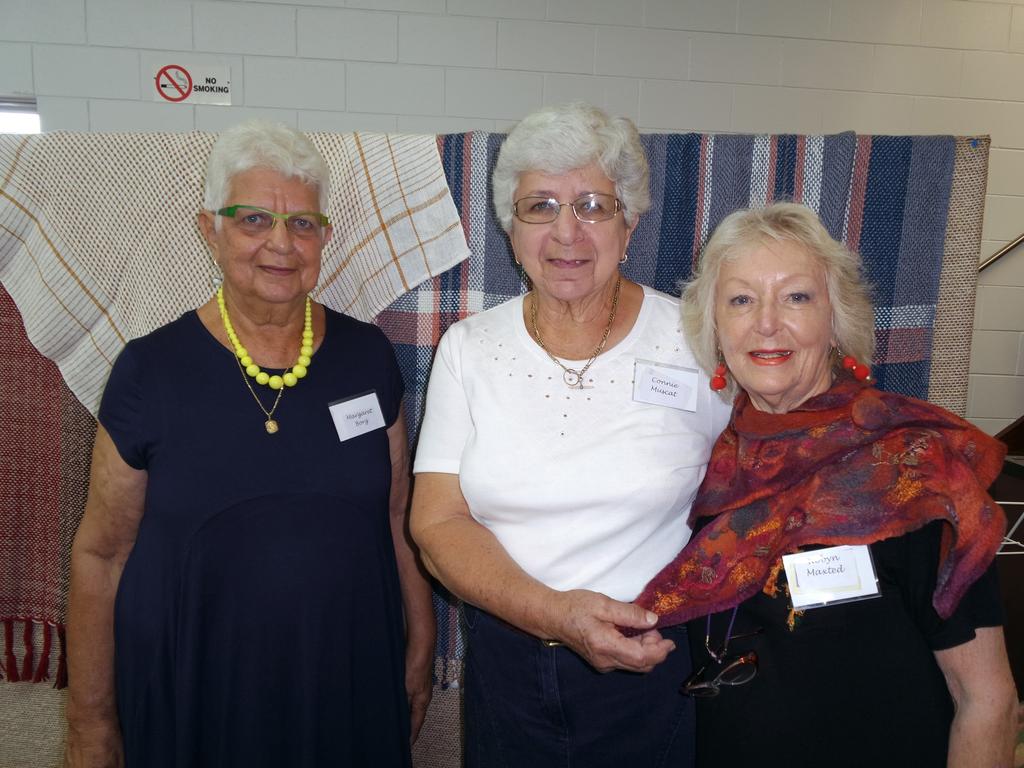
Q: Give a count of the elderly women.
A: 3